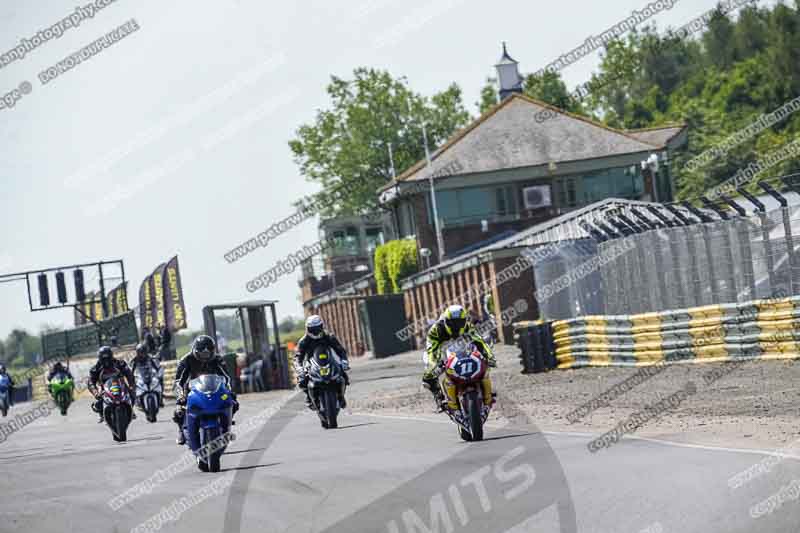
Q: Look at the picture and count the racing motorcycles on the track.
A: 7